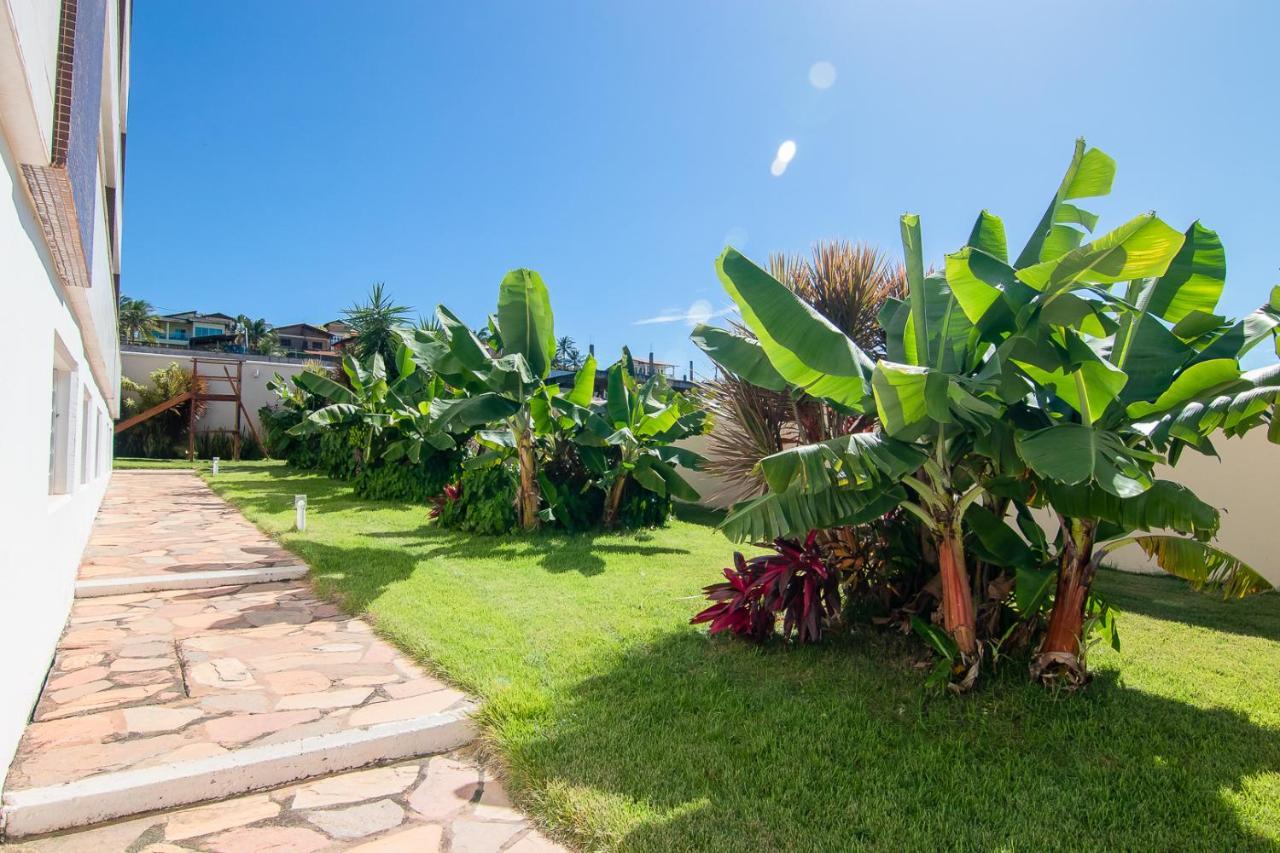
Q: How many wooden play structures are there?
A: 1